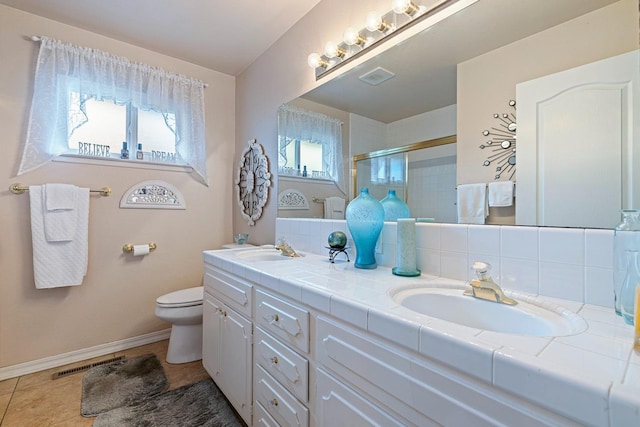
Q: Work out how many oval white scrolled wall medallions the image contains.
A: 1